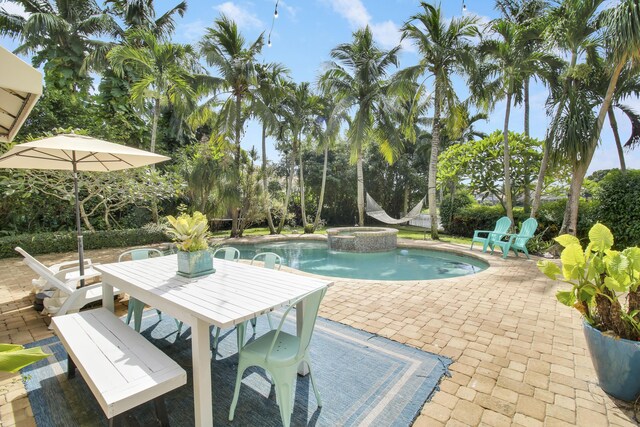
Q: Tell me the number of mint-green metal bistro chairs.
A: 4